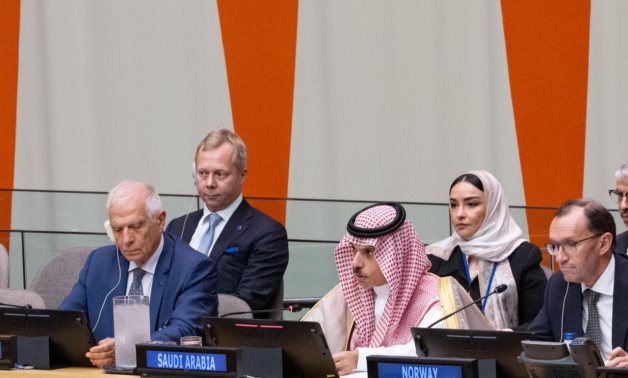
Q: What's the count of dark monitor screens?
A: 3